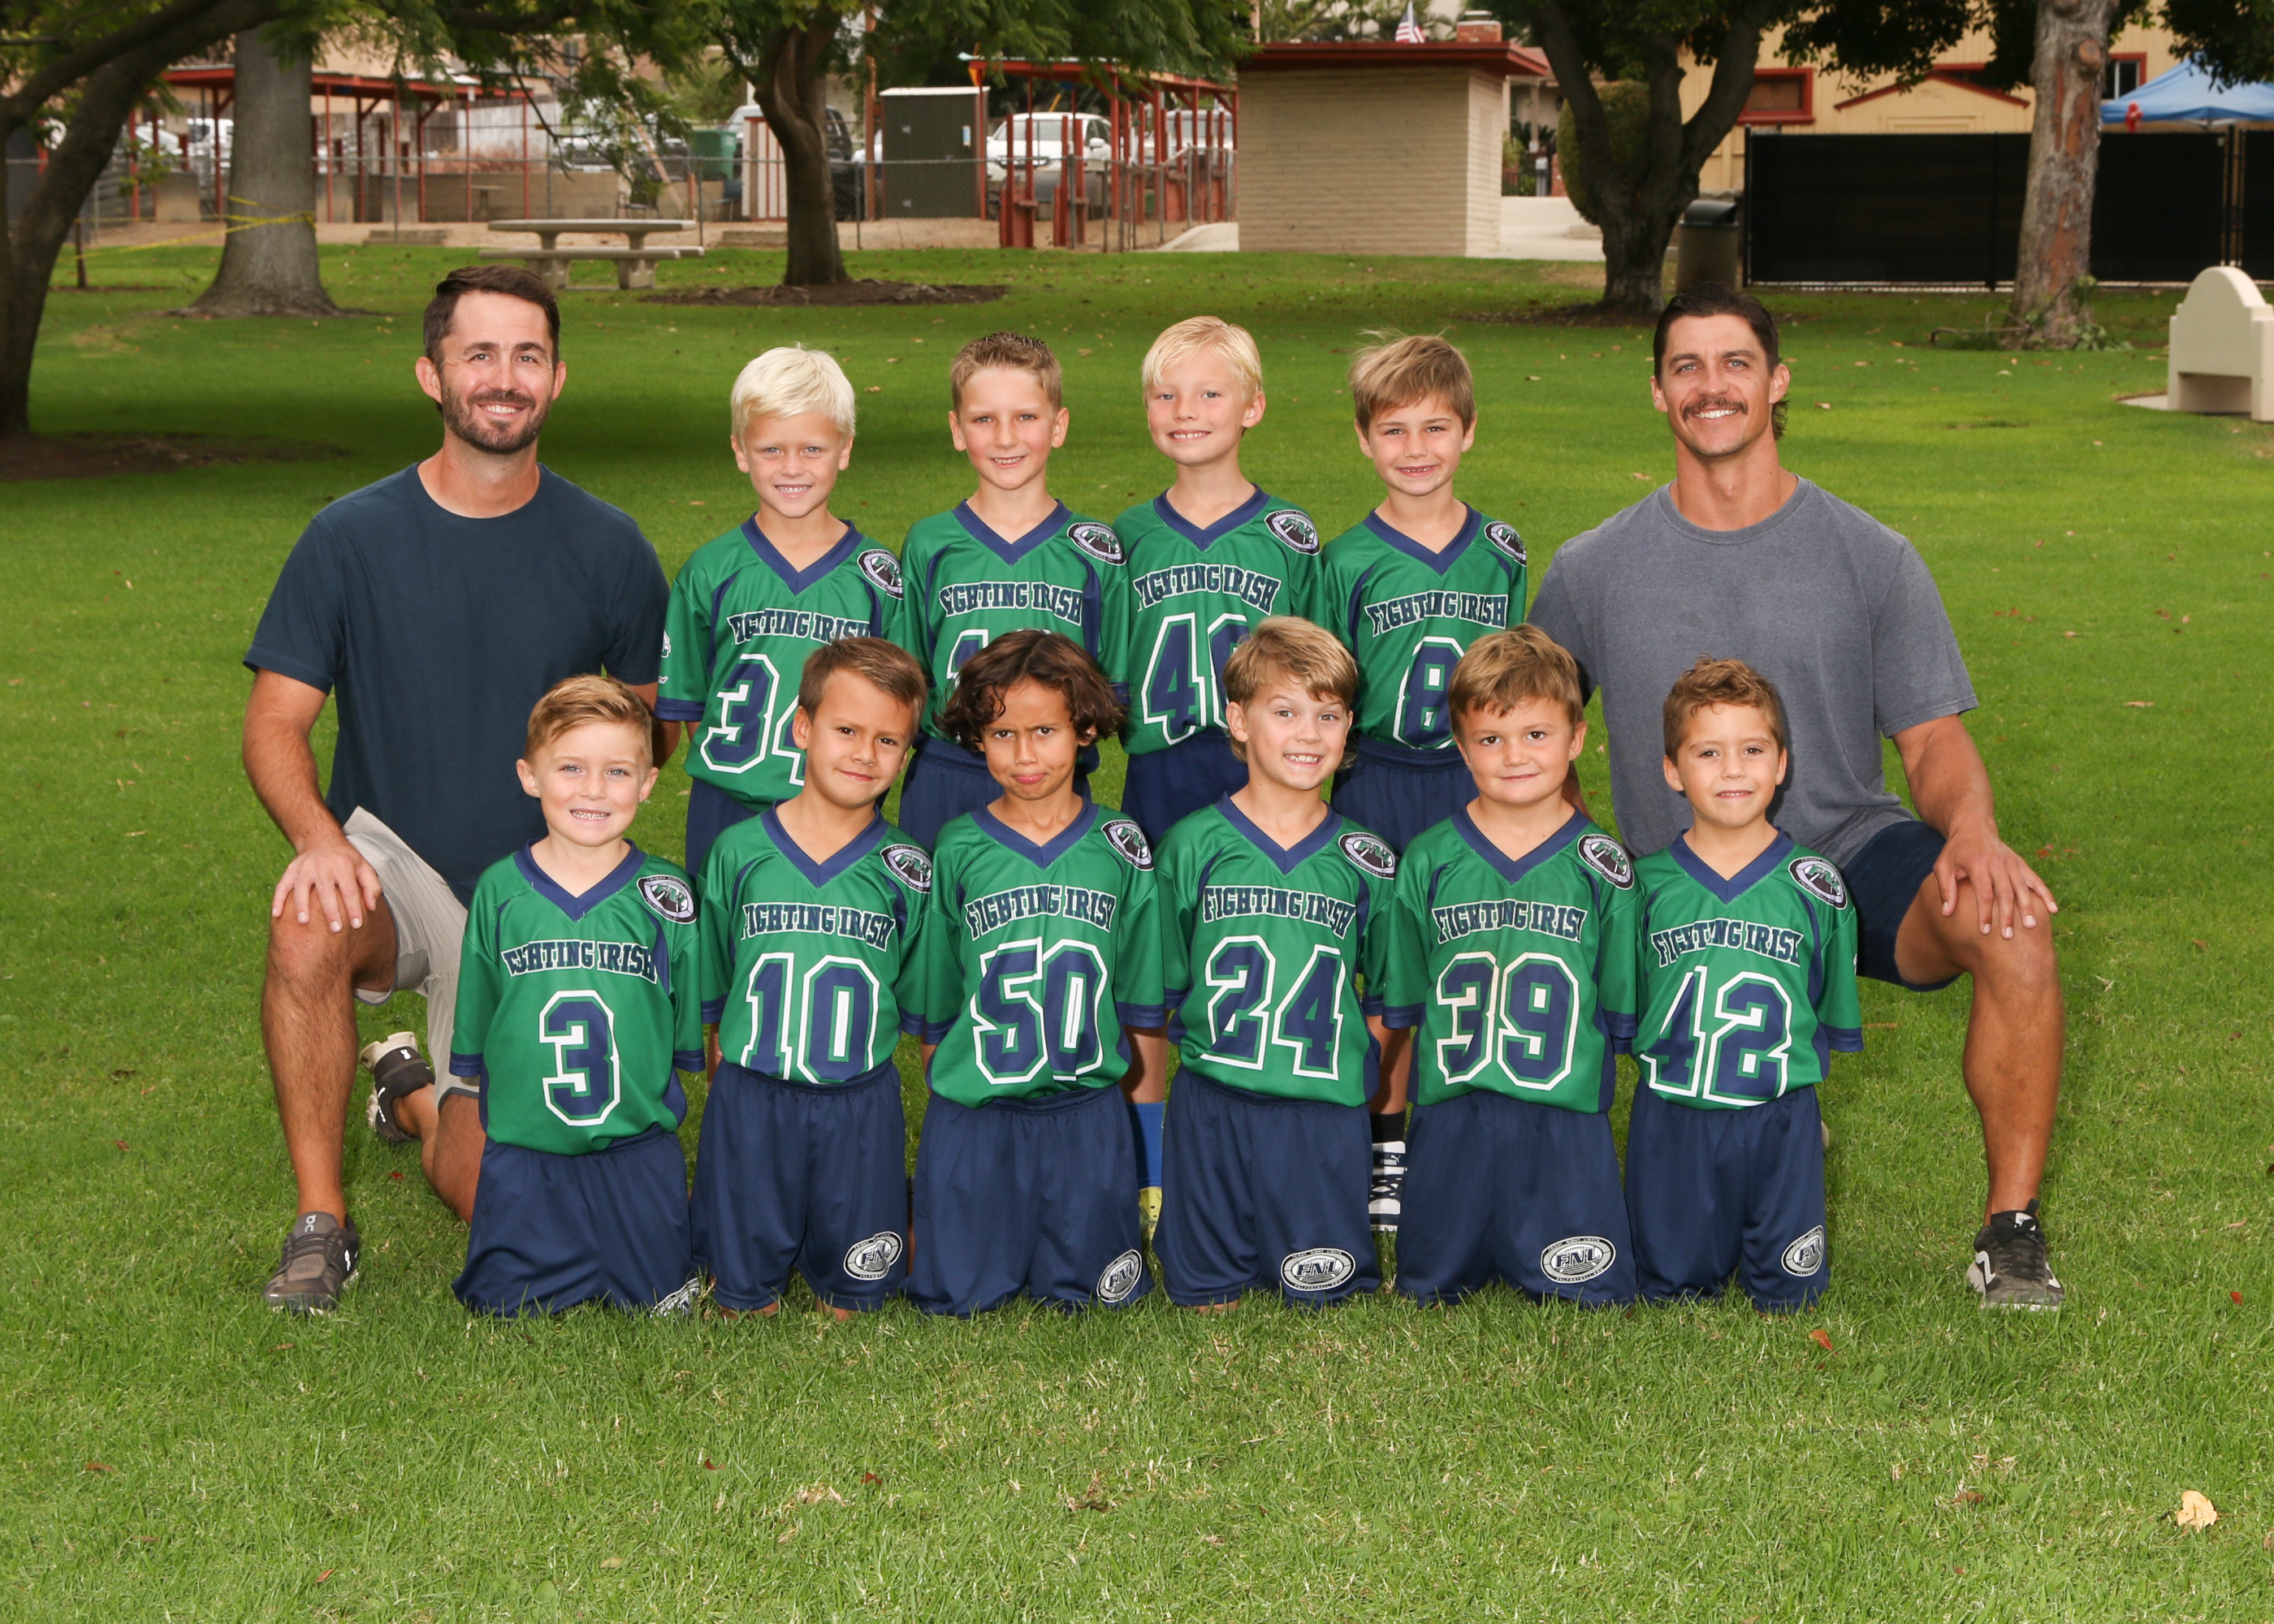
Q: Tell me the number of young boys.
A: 10